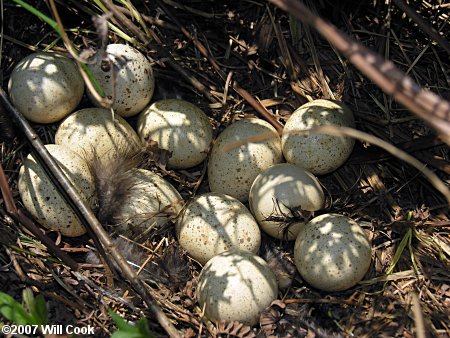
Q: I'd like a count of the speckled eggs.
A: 12